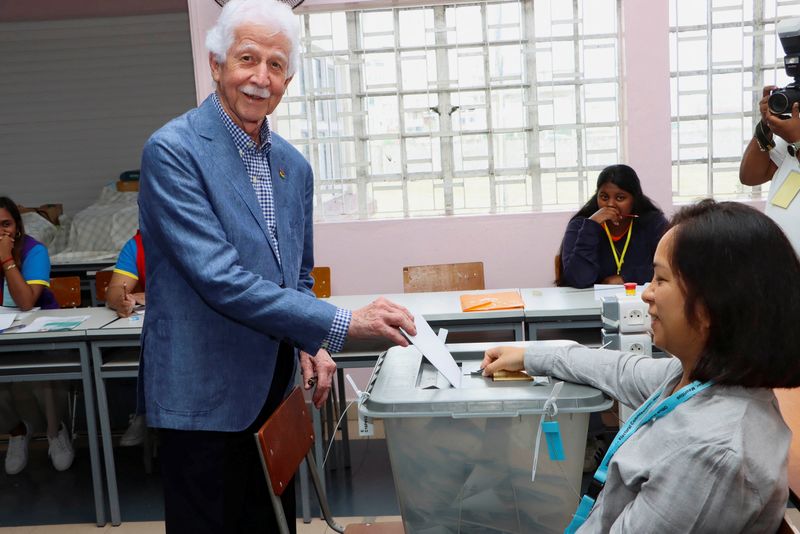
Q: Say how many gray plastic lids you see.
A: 1